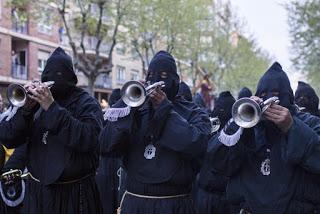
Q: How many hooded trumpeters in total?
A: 3